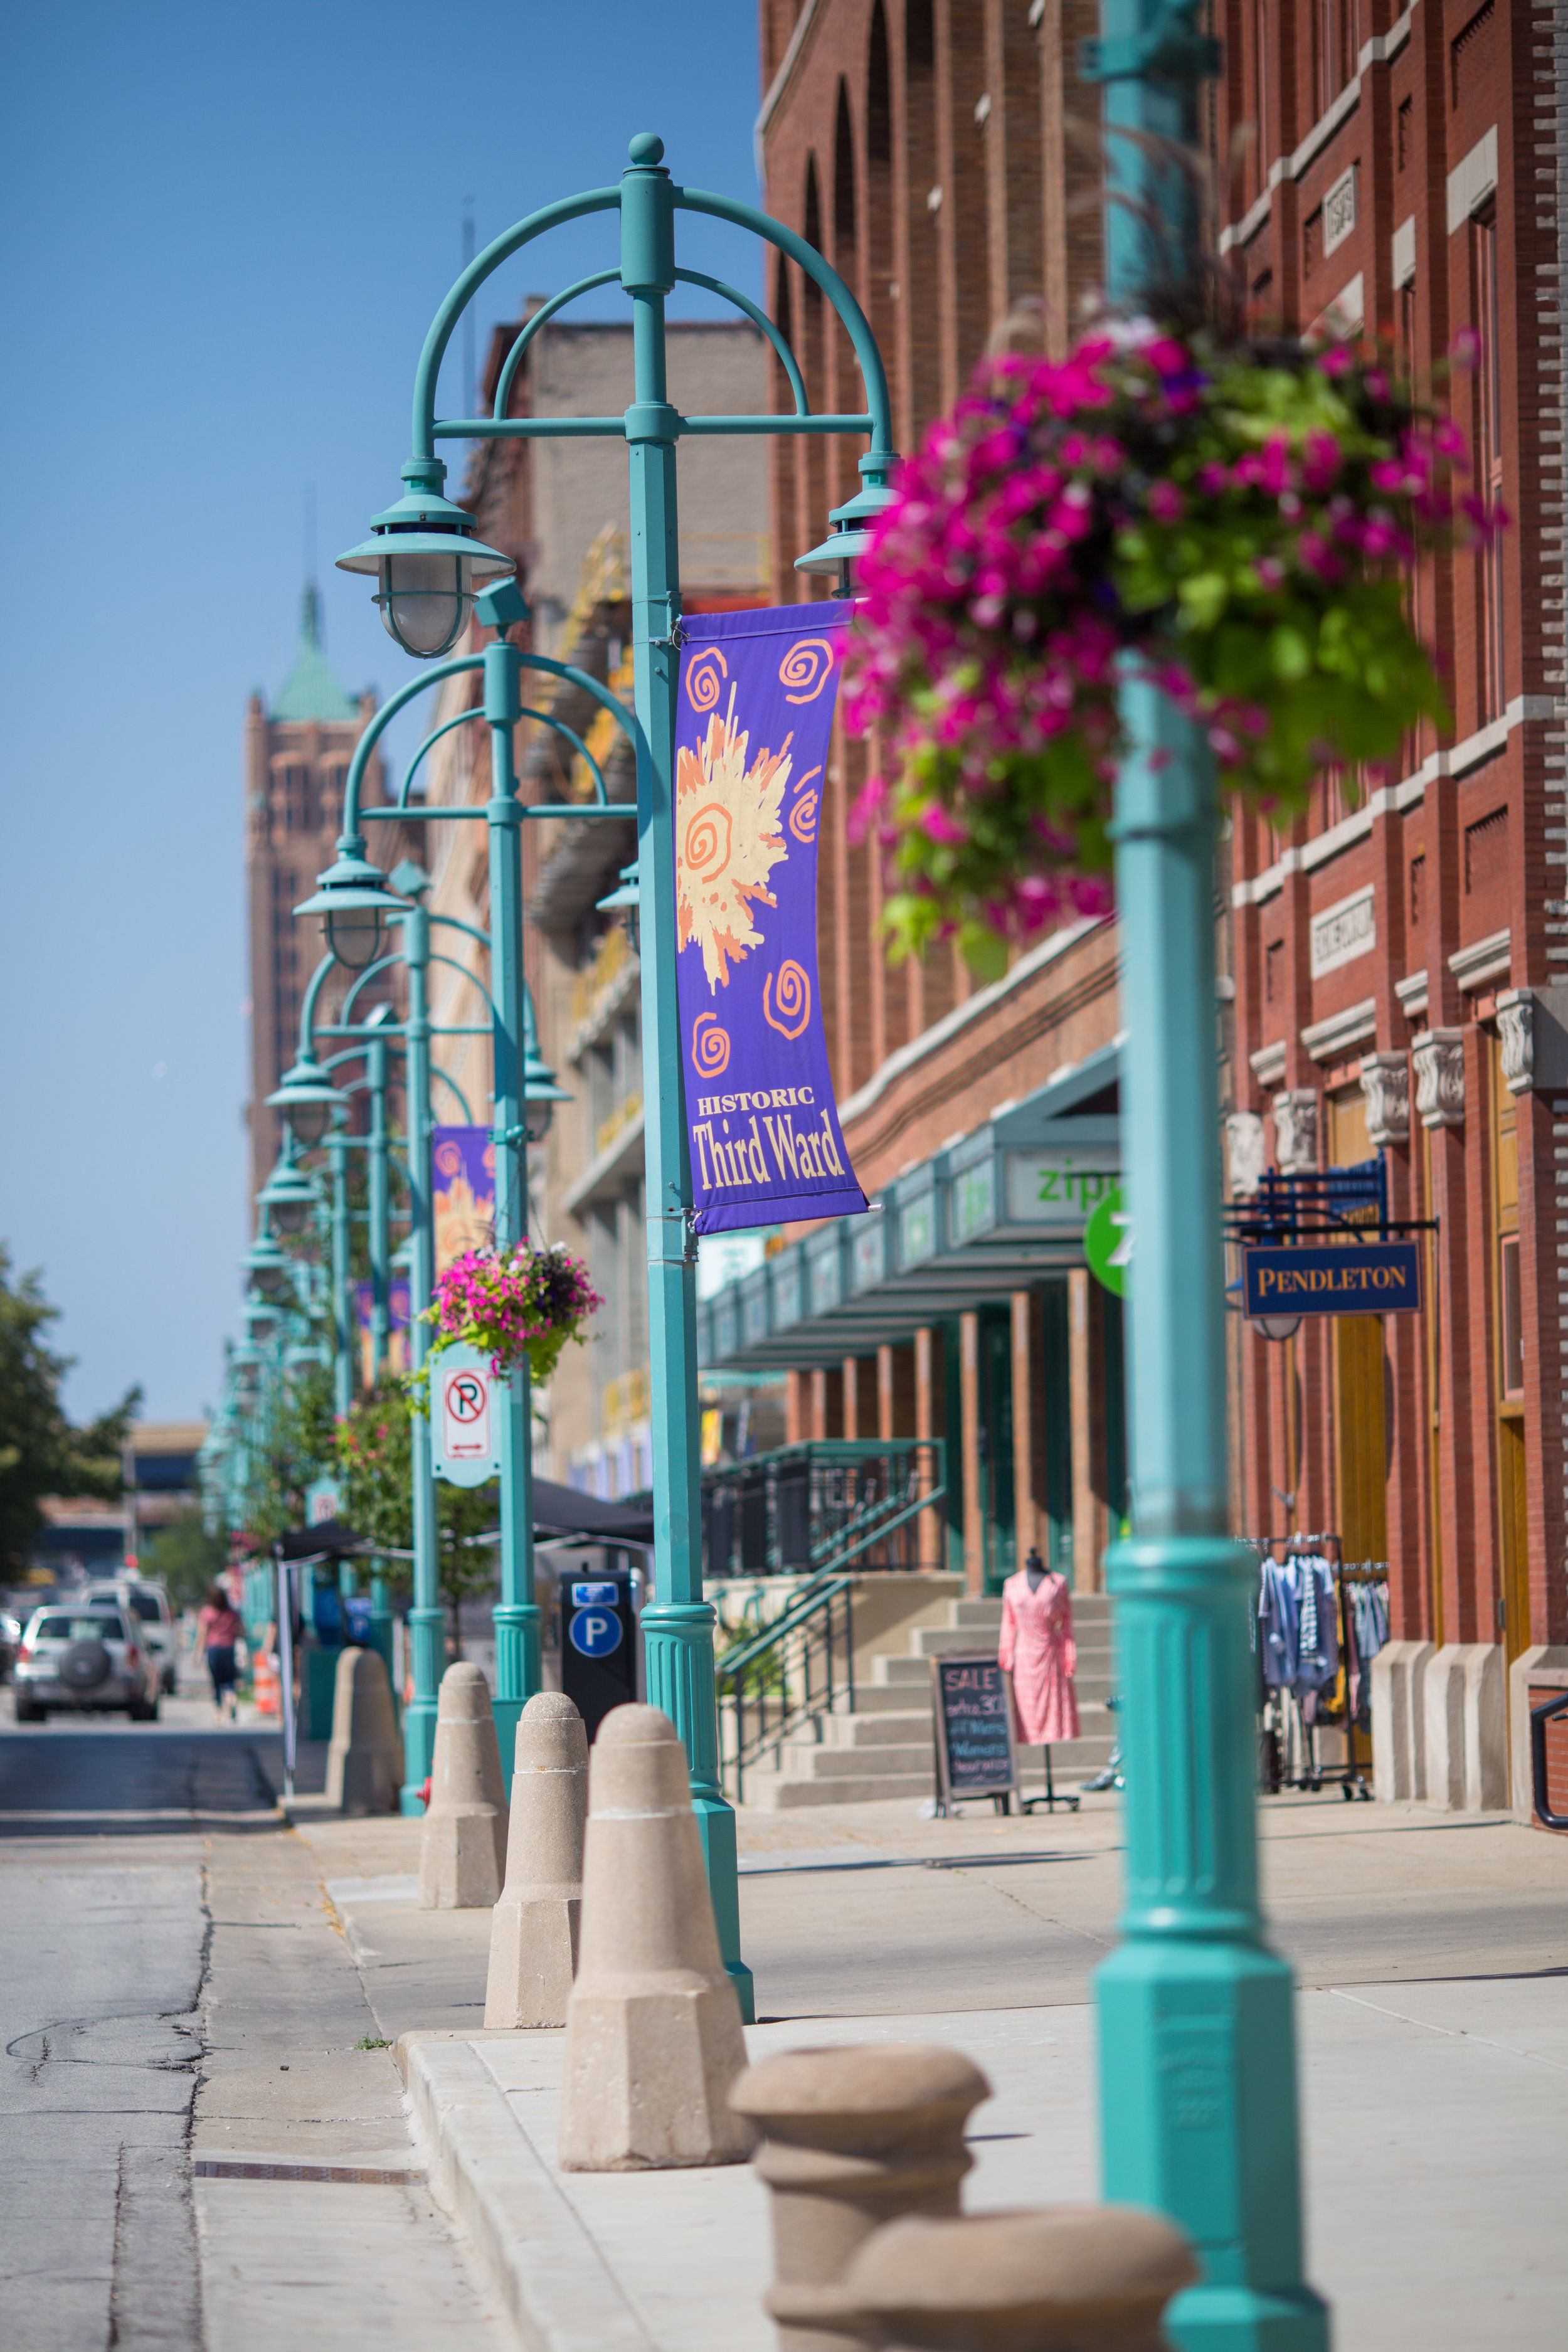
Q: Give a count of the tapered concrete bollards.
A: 4